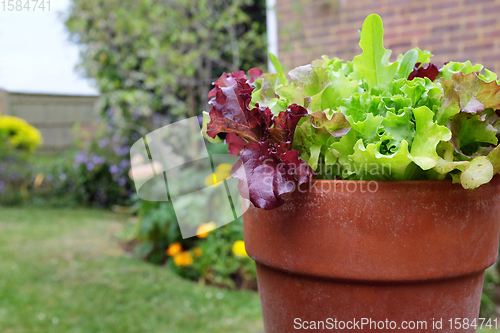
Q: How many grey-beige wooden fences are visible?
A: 1